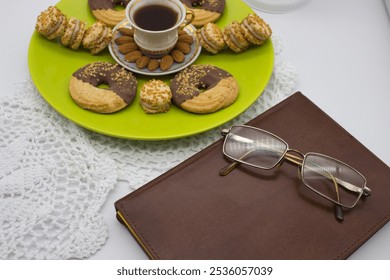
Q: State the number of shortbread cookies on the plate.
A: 4